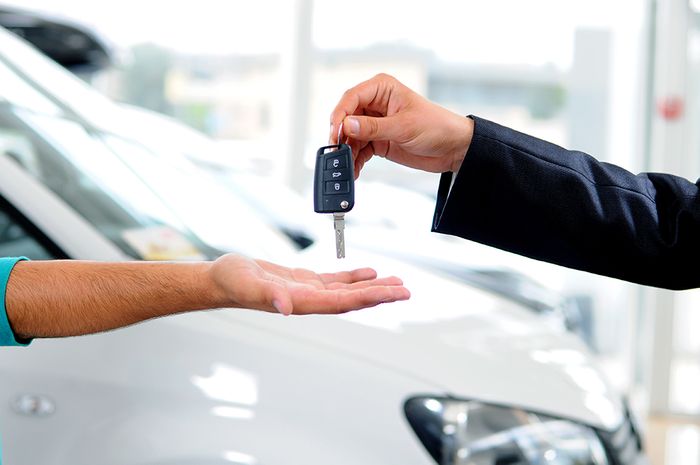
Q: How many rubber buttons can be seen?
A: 3